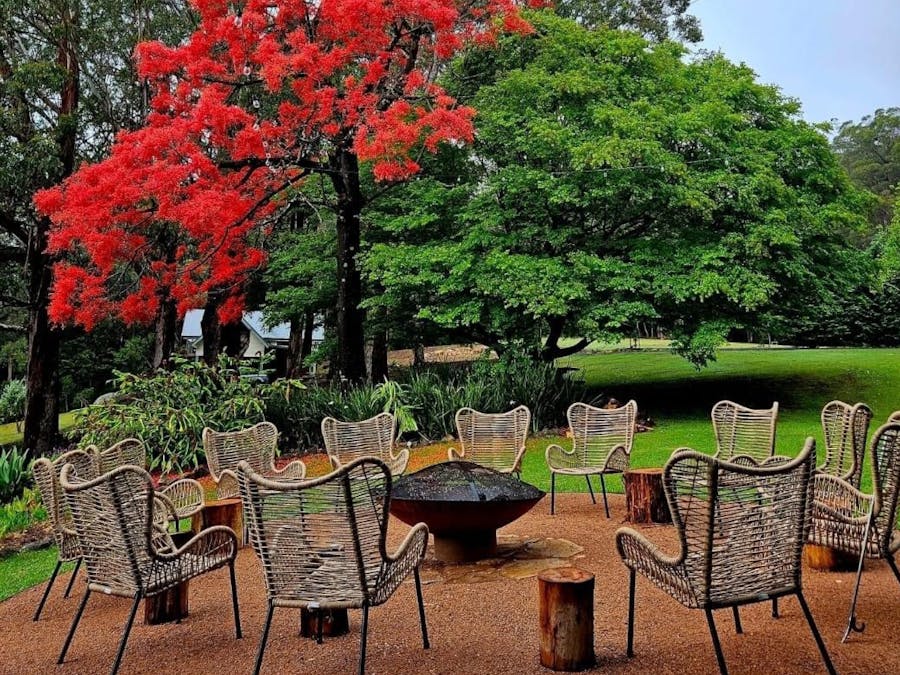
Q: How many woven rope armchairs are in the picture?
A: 12